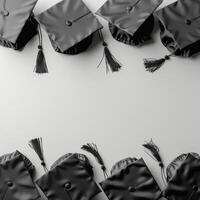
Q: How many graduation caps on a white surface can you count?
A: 8